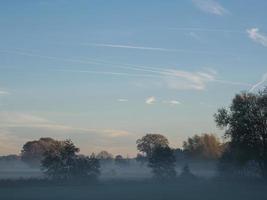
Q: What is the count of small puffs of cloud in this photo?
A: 3